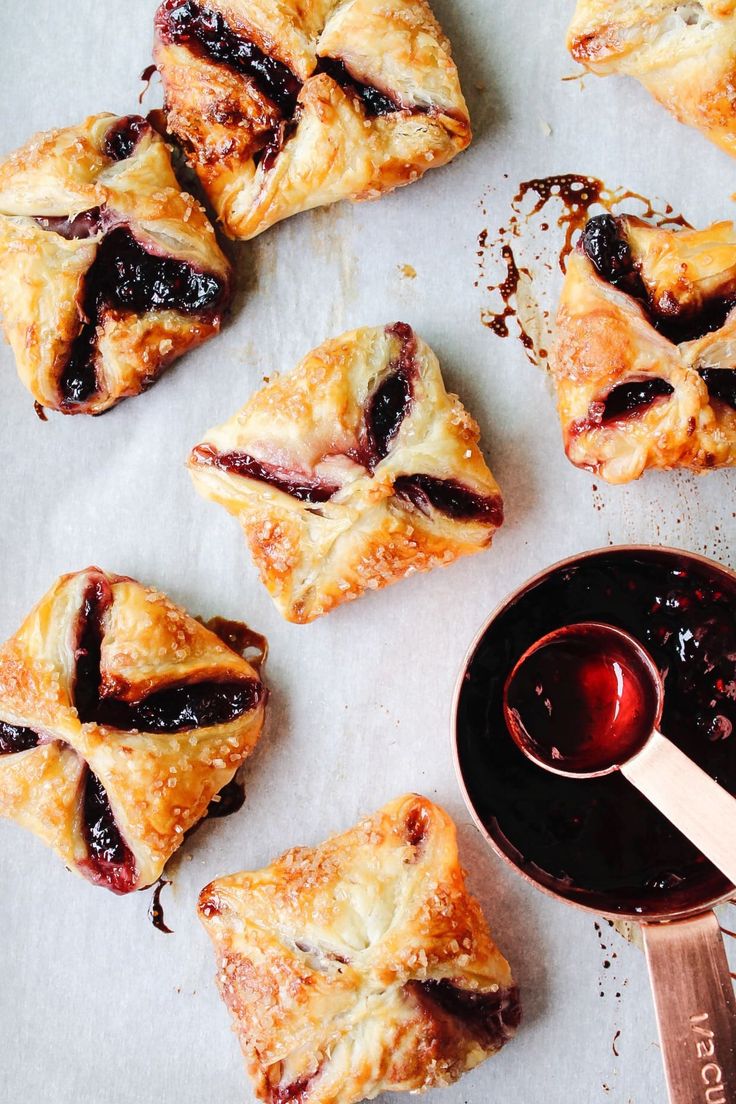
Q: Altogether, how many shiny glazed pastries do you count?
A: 7